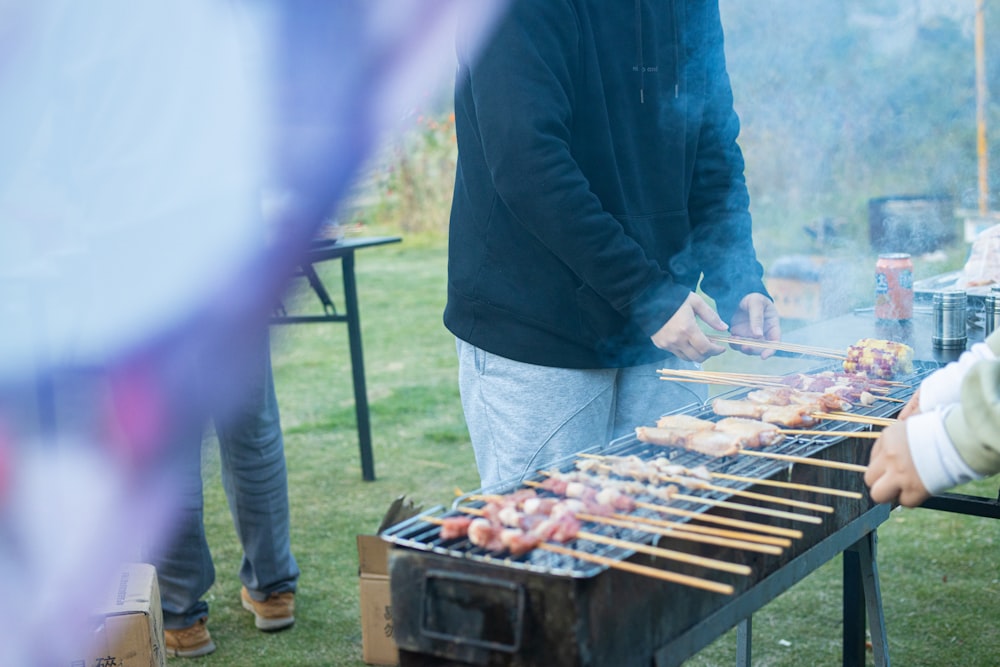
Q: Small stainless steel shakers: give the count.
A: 2